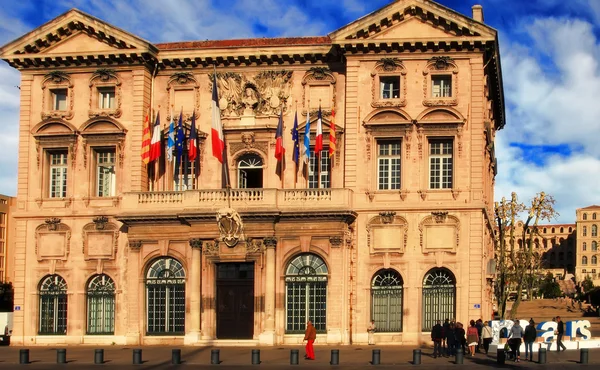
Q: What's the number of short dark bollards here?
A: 15